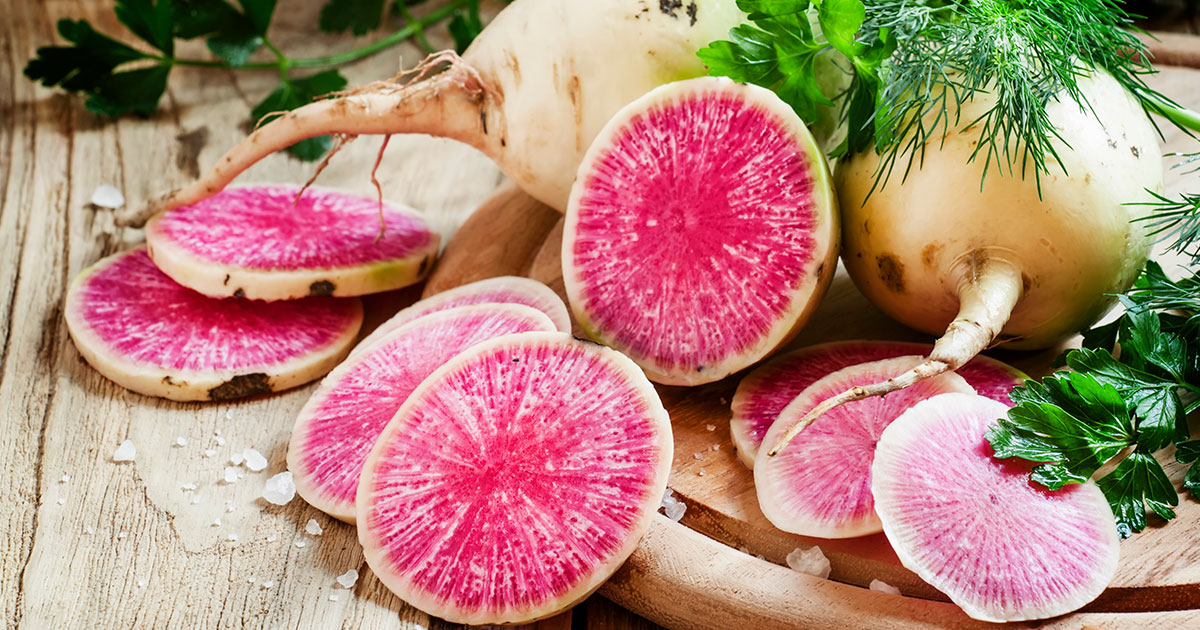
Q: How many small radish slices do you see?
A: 8